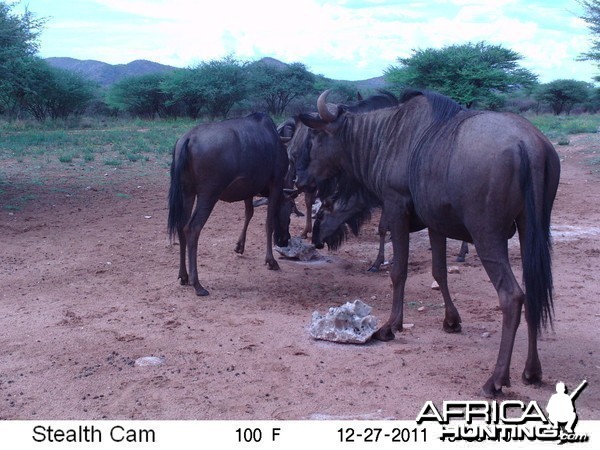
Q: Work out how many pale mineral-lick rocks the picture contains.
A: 2